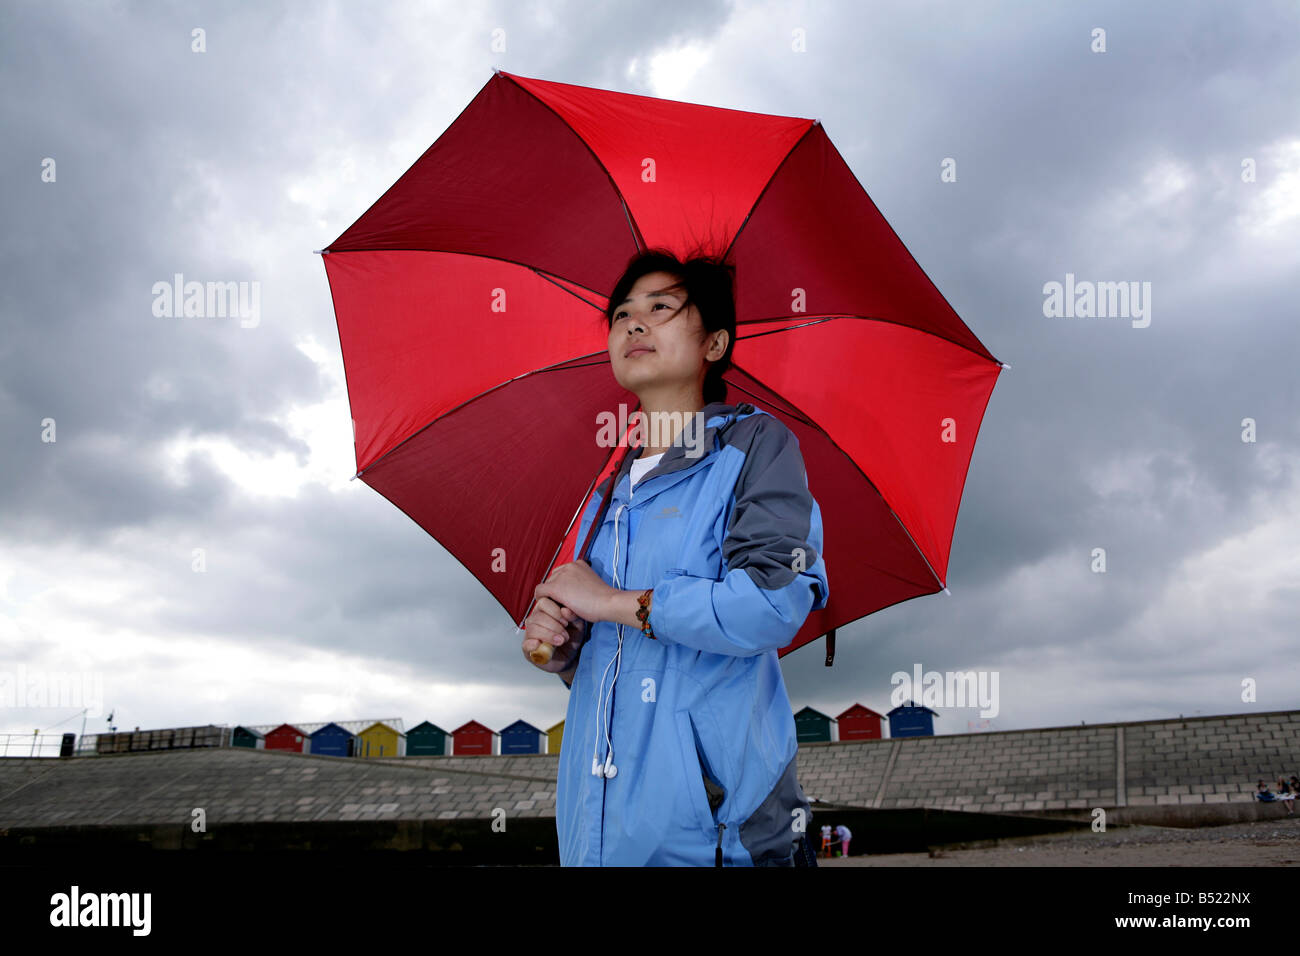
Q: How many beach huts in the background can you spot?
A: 11